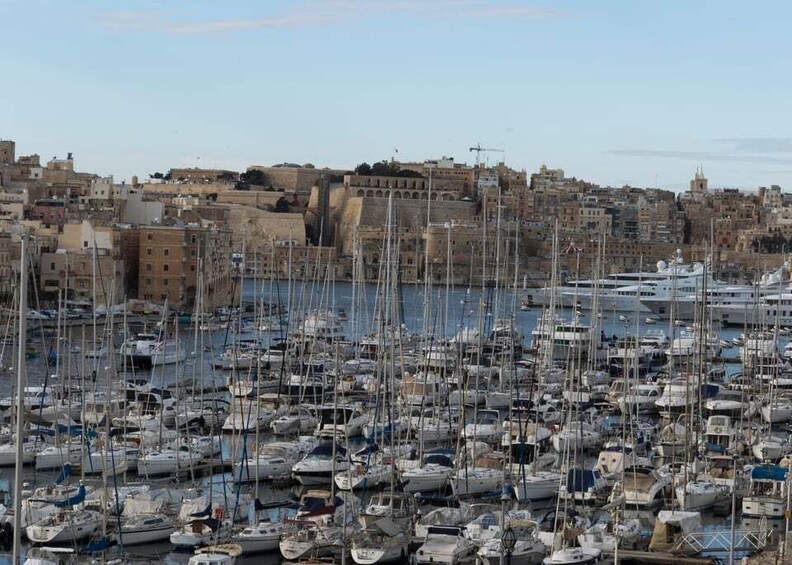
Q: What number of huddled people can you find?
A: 0